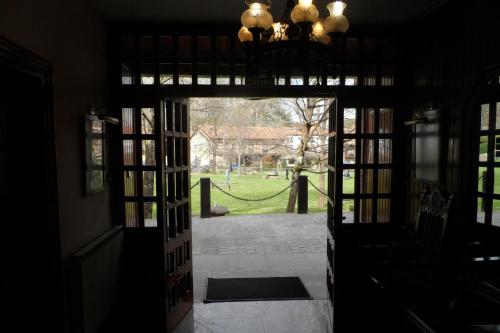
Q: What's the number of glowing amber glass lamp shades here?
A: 6